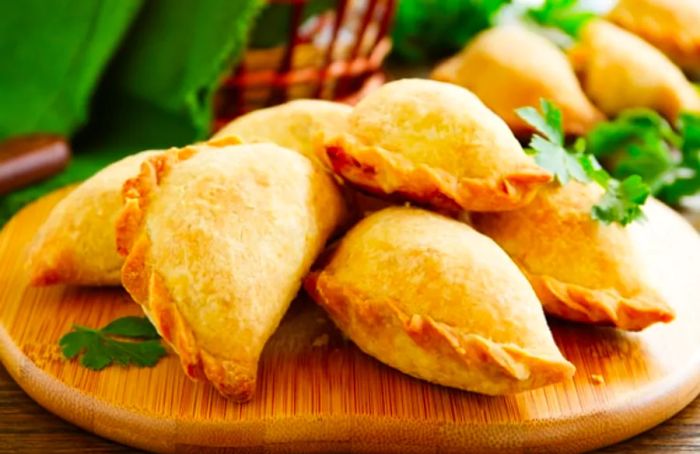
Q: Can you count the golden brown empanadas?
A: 9